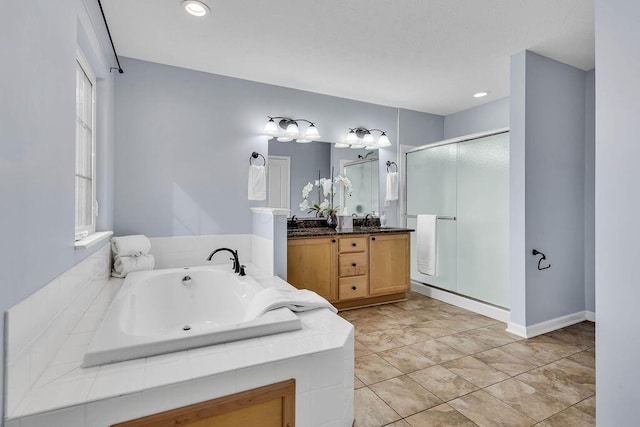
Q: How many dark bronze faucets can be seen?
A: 3